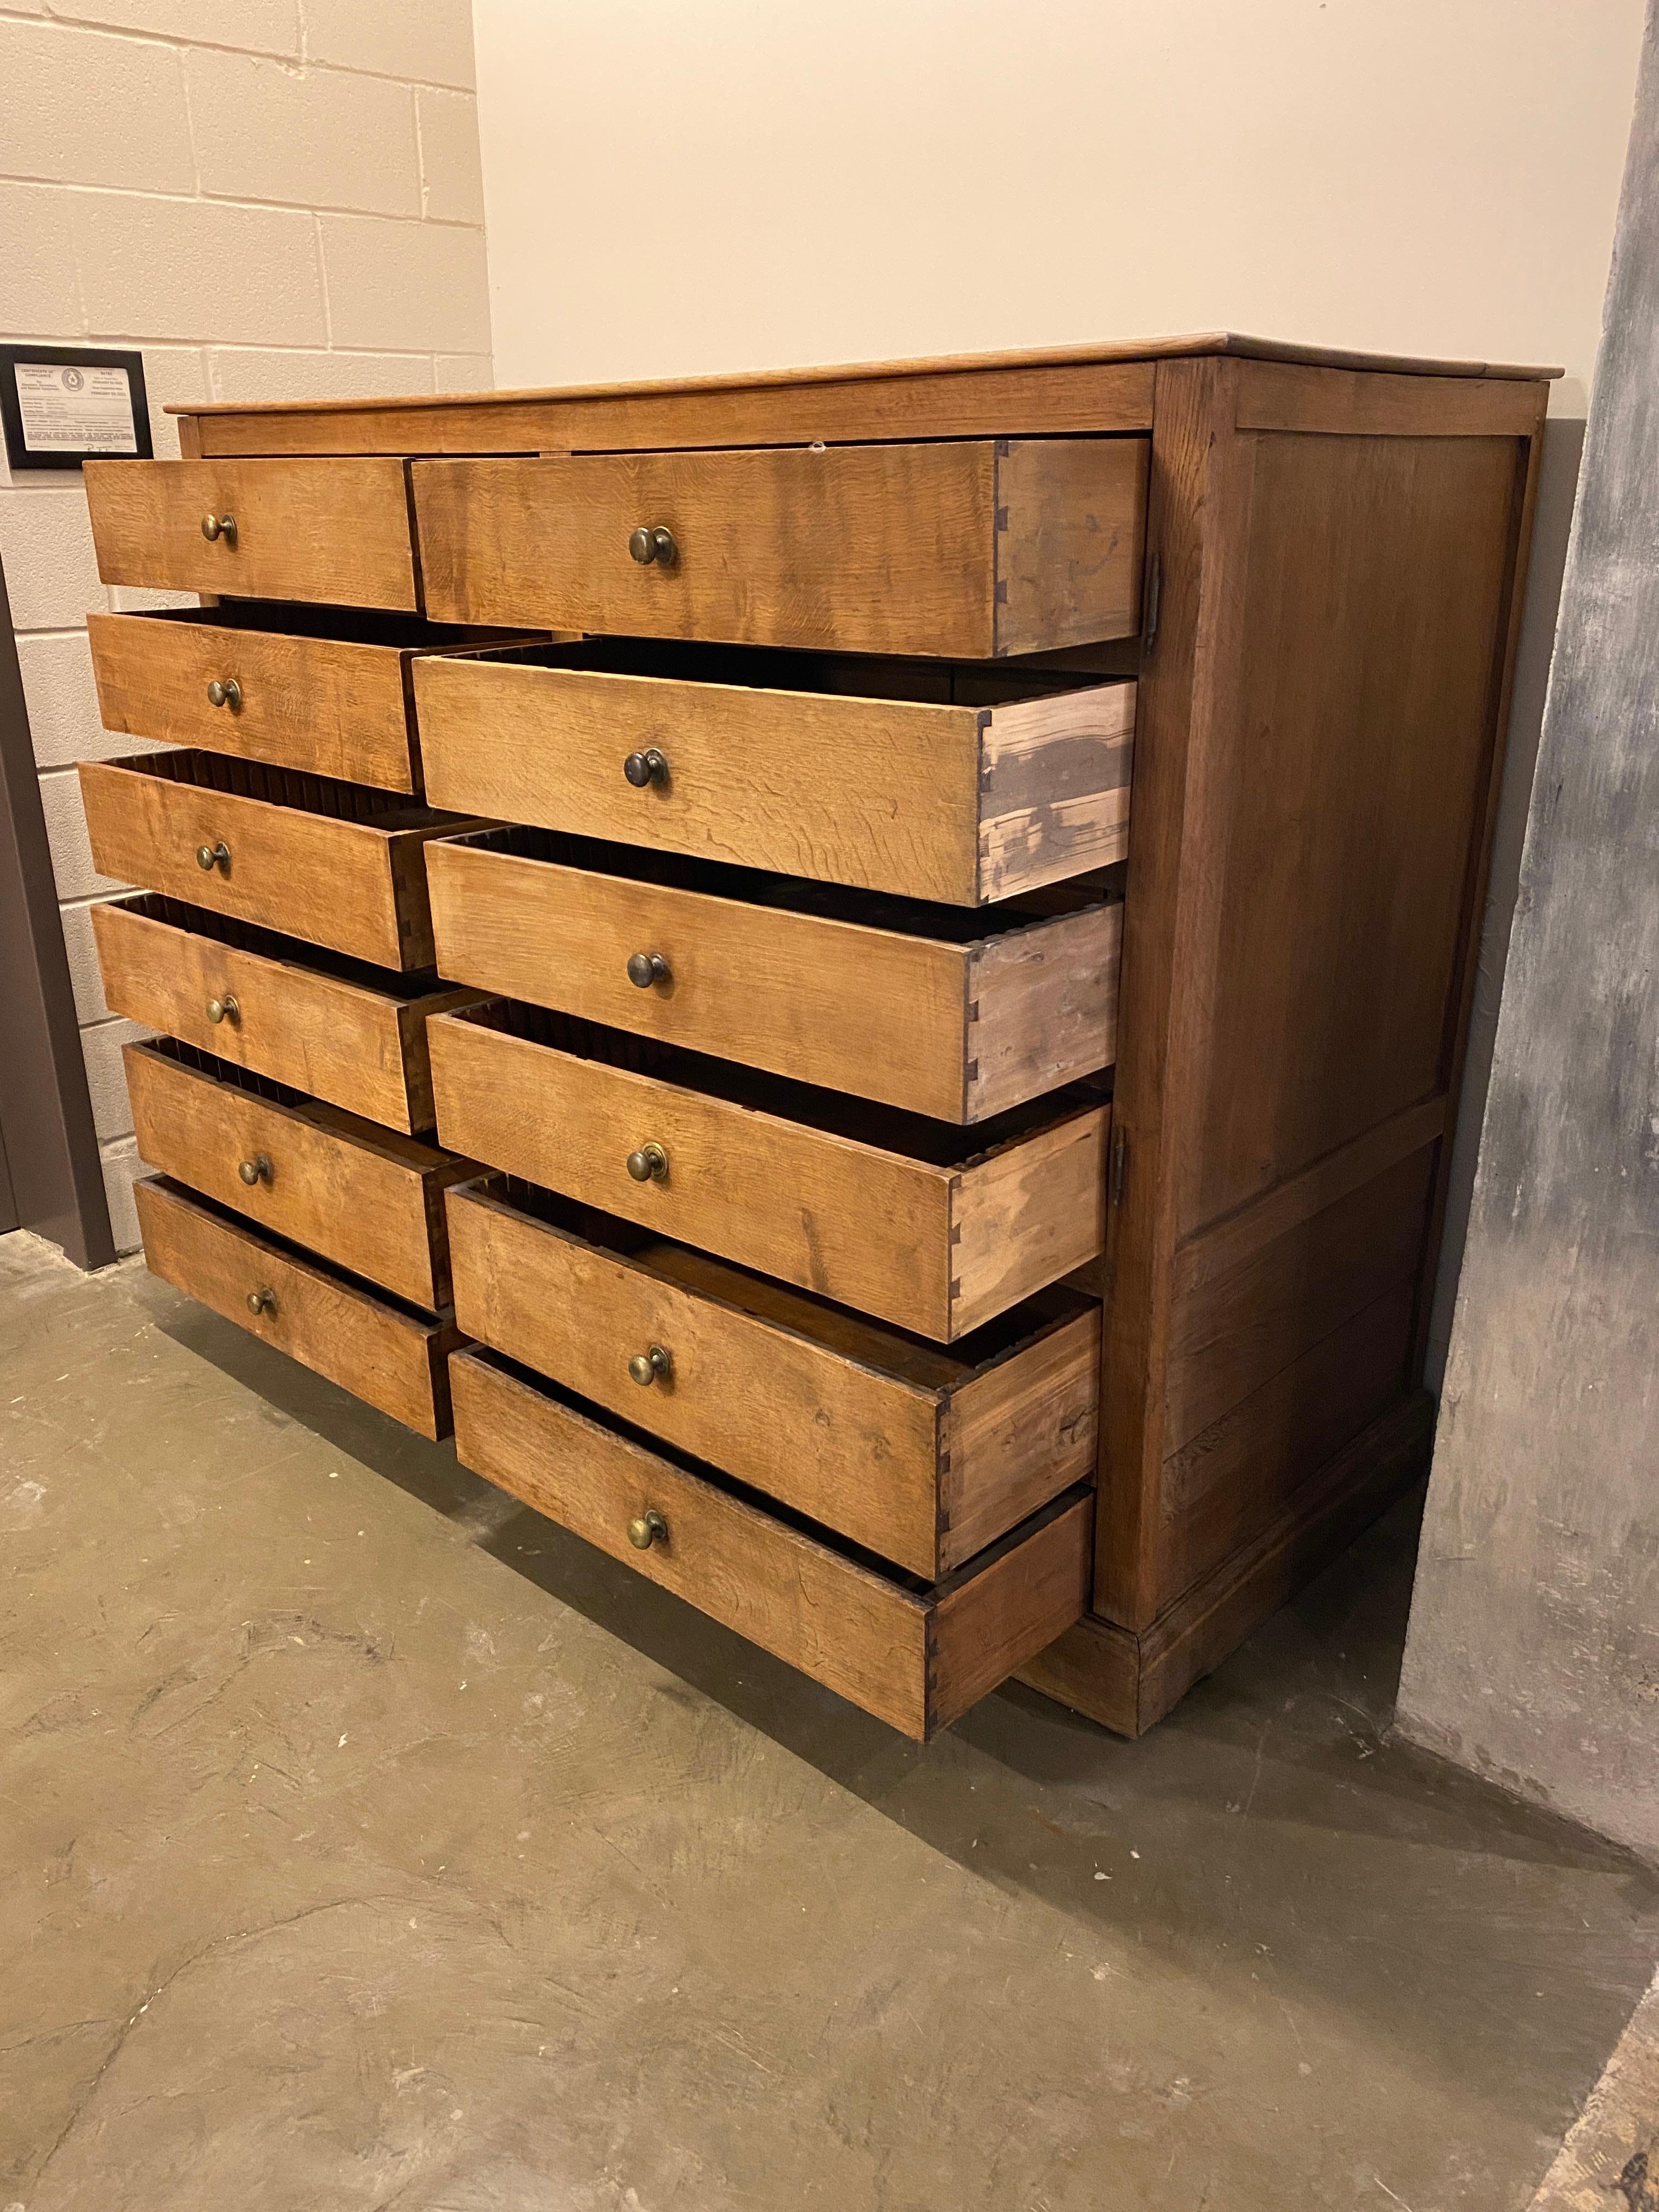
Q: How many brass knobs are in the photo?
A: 12